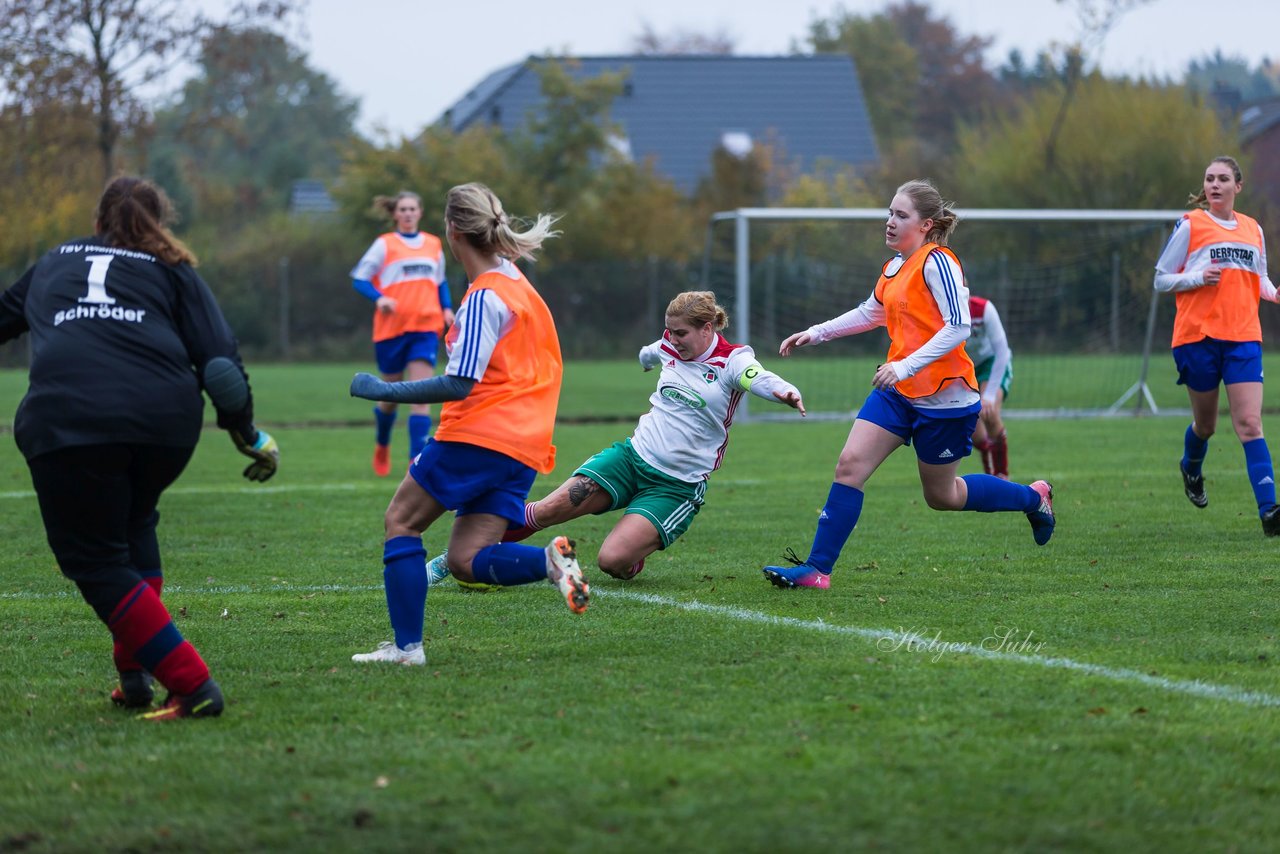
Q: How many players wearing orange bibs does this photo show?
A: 4